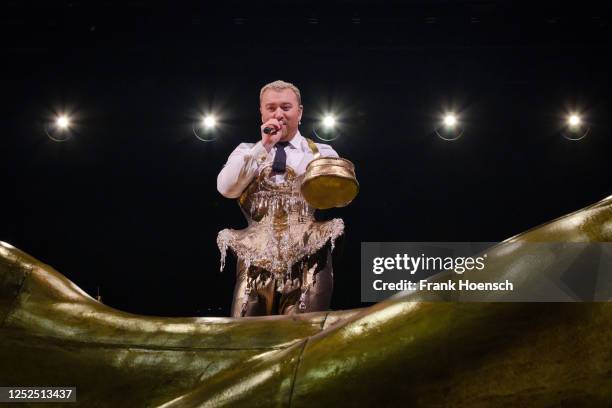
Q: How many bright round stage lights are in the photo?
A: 5